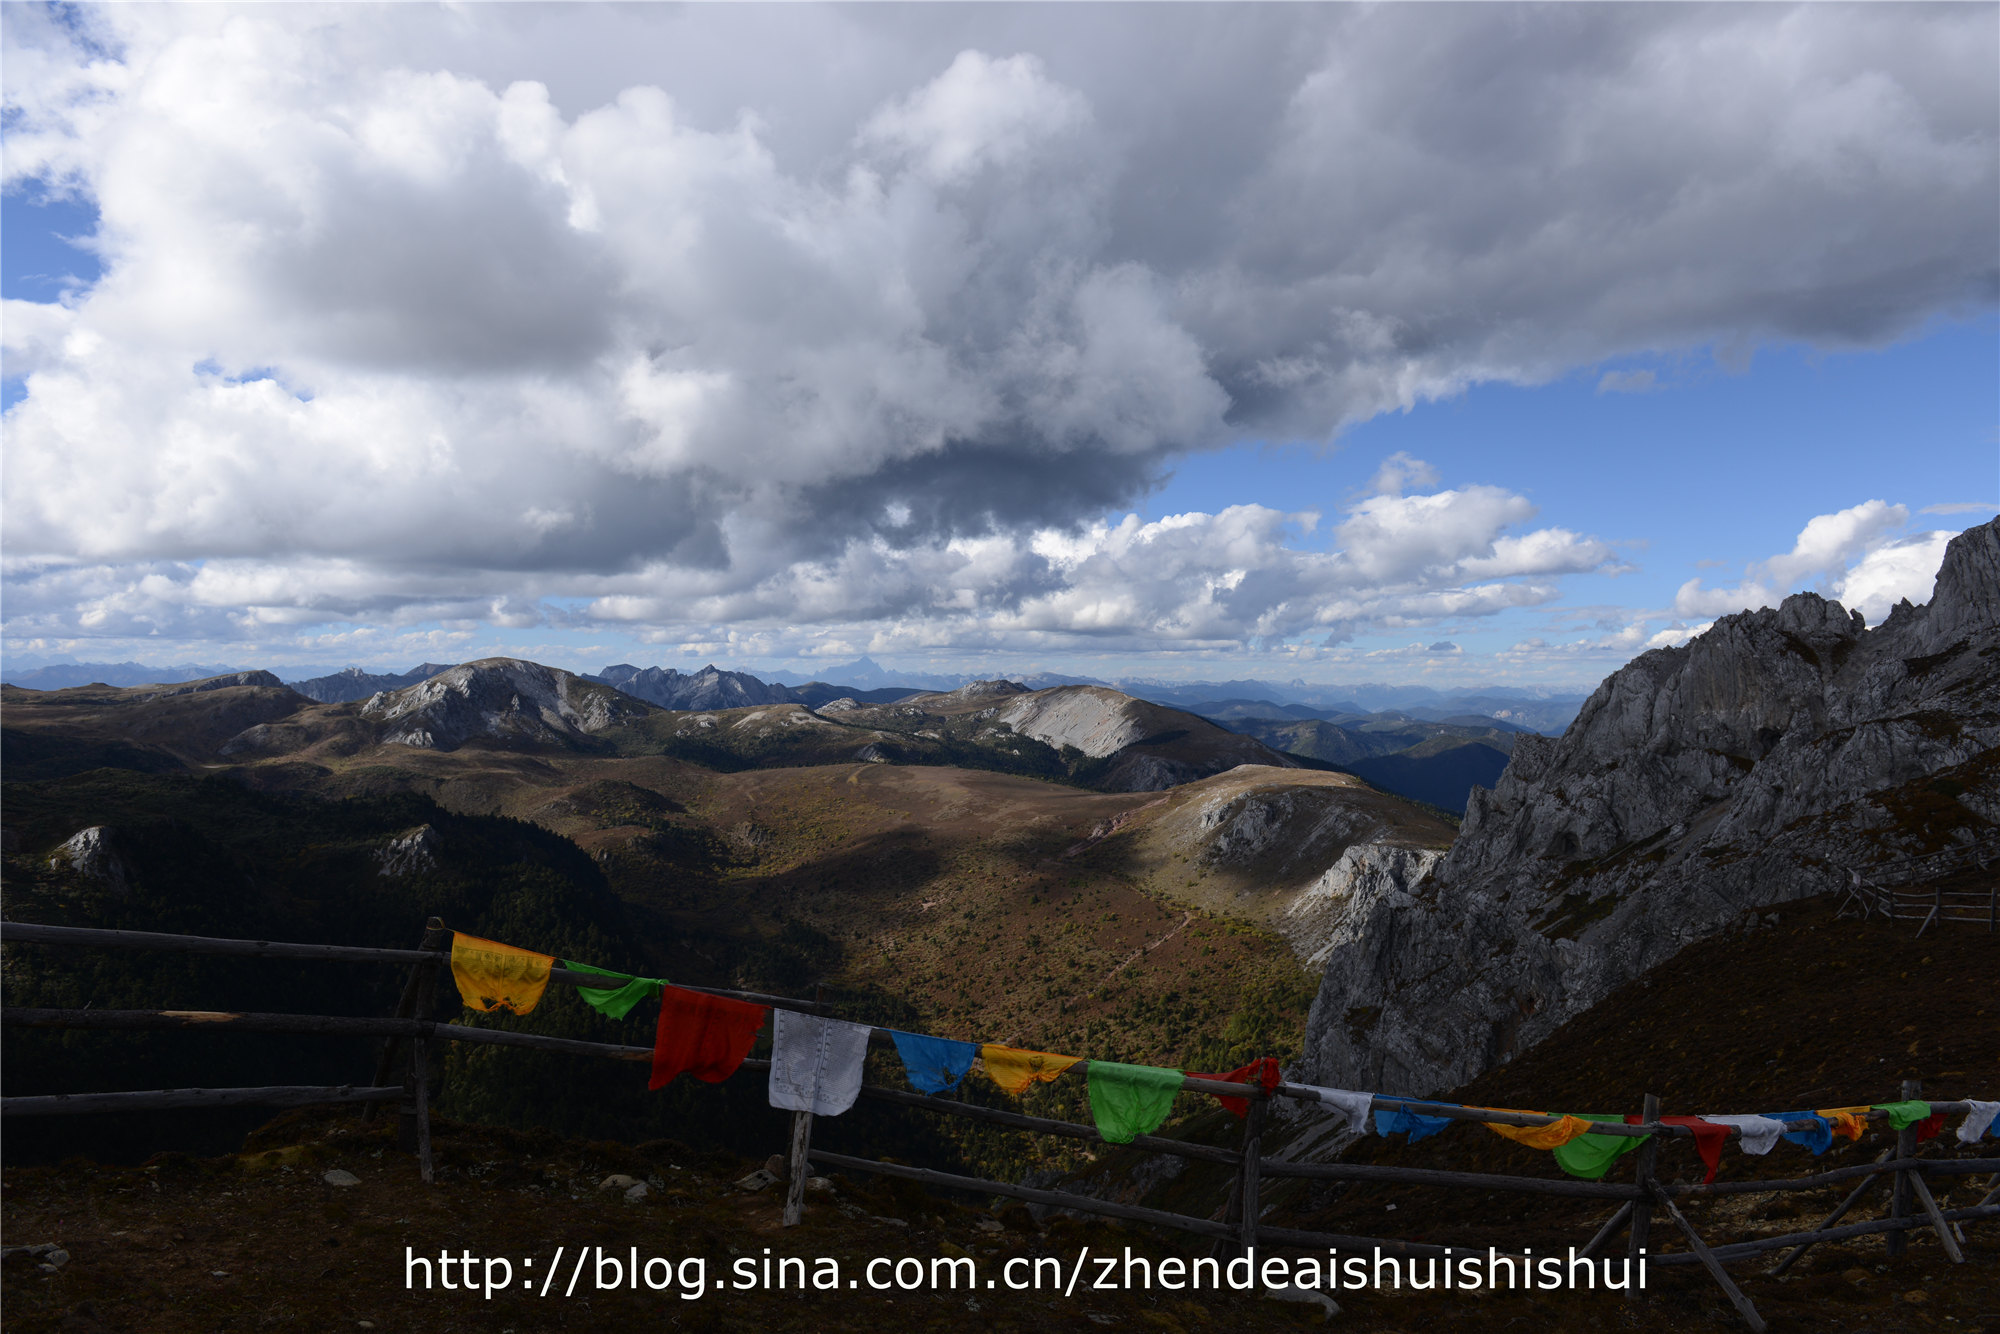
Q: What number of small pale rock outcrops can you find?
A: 2